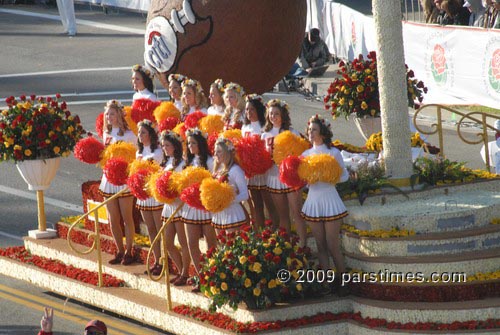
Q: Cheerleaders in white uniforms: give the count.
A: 13